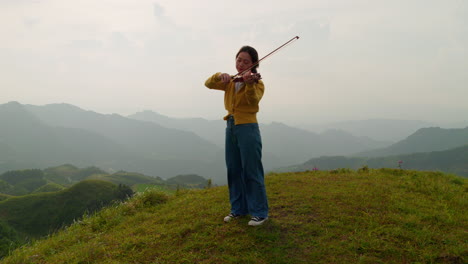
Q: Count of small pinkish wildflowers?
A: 2